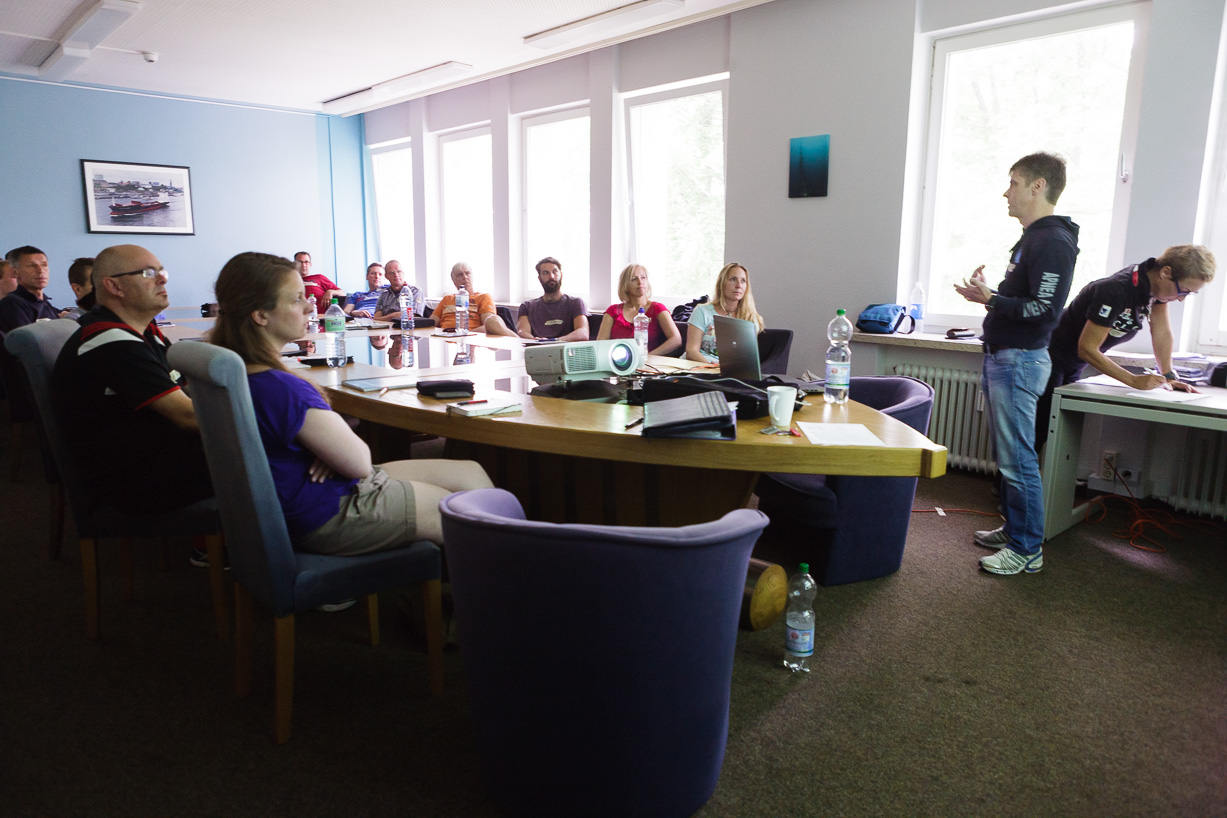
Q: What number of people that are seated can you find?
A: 12